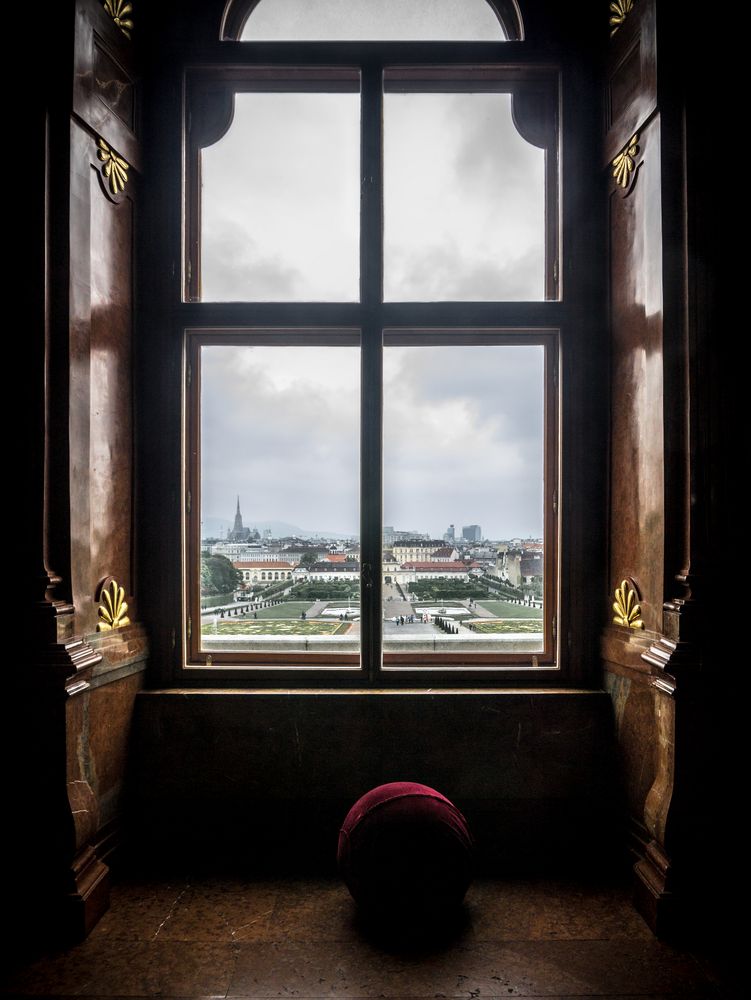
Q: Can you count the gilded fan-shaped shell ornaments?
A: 6